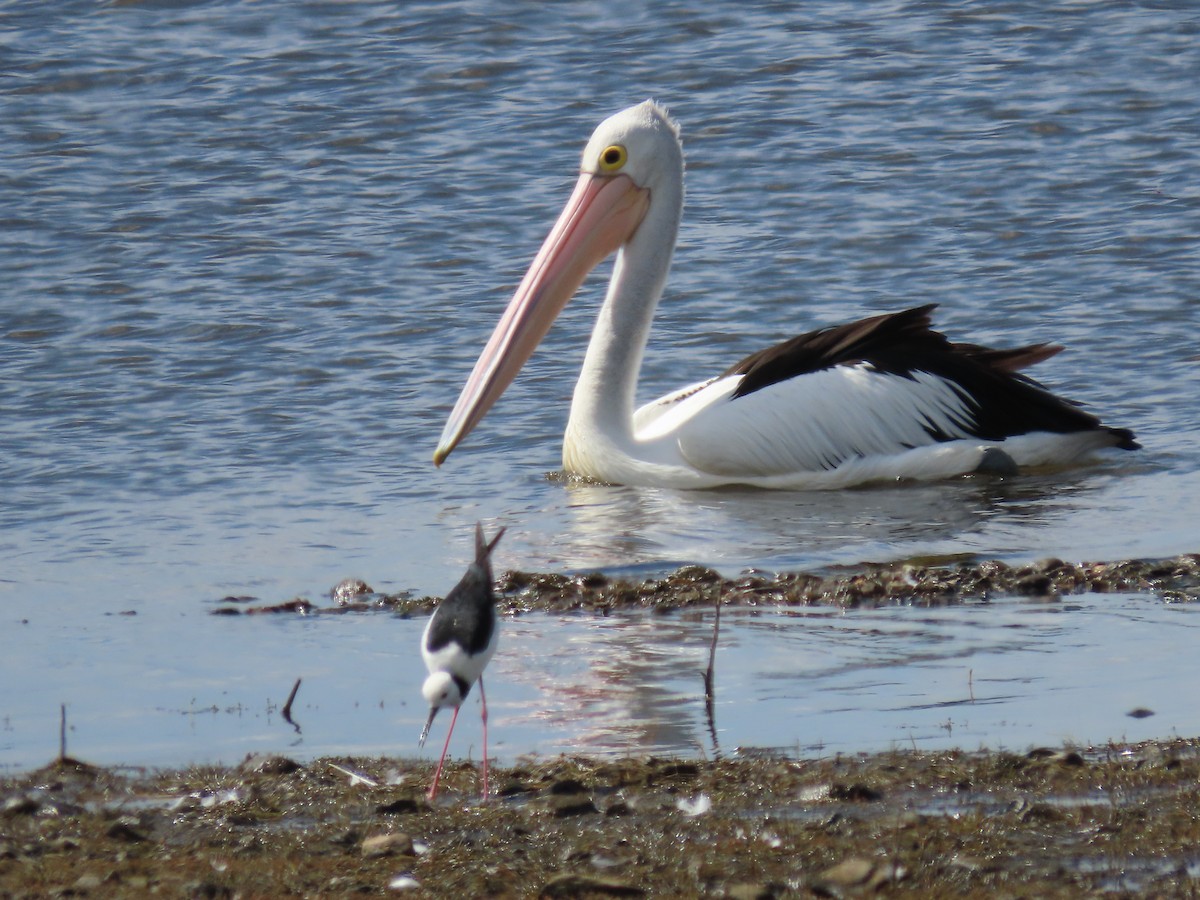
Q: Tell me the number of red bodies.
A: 0